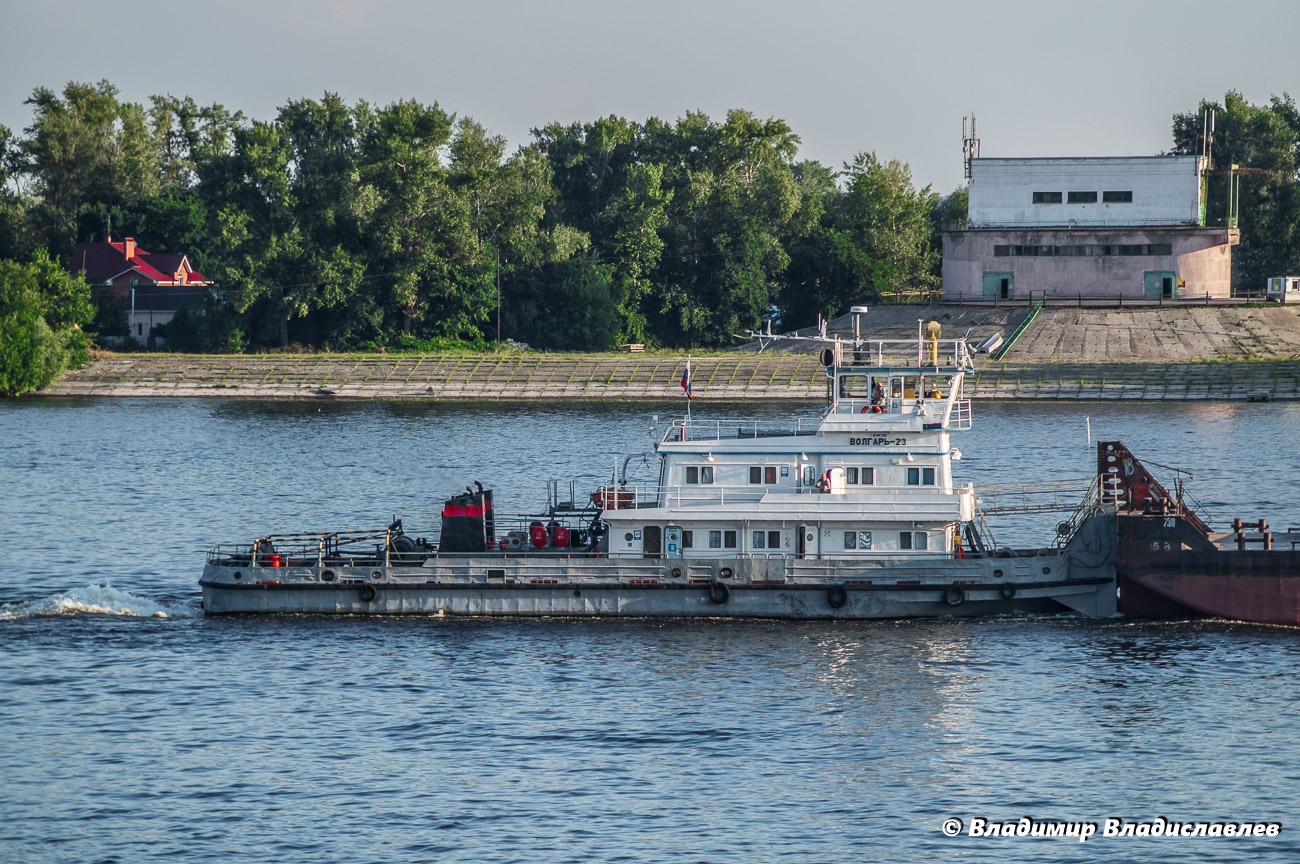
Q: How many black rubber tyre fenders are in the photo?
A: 5